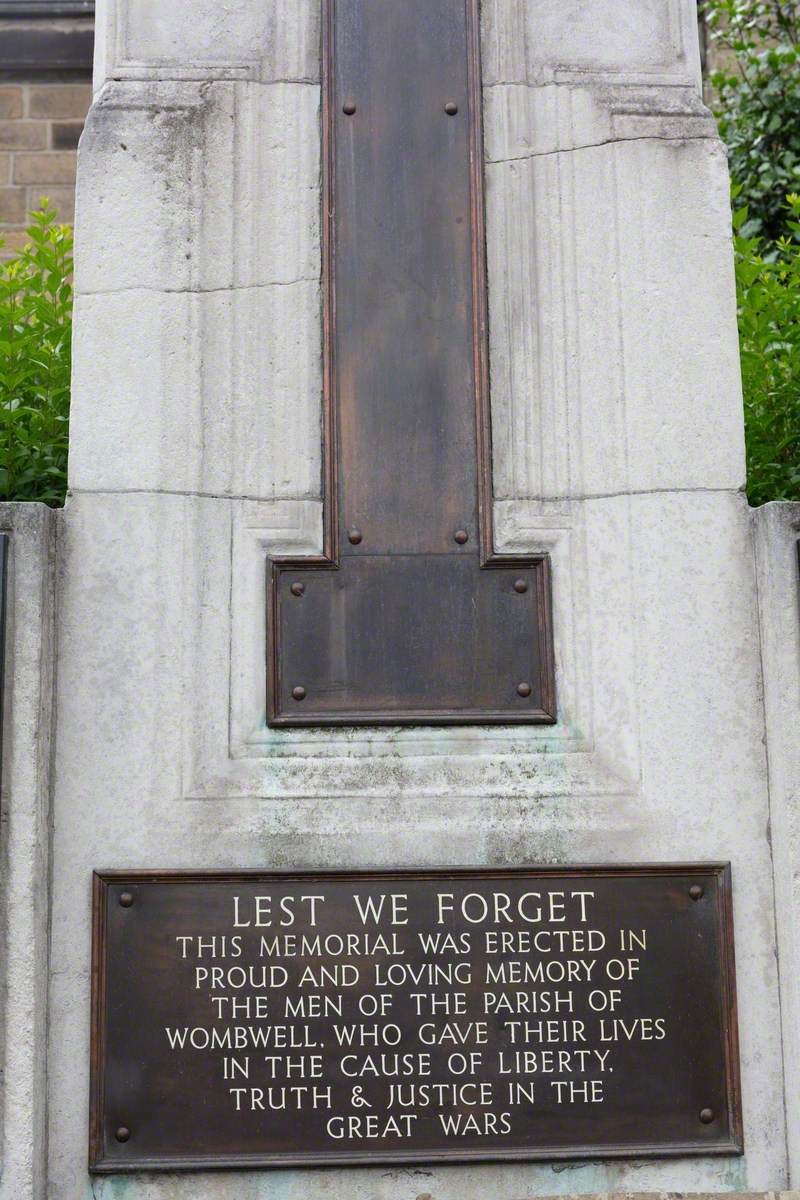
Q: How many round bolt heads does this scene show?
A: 12